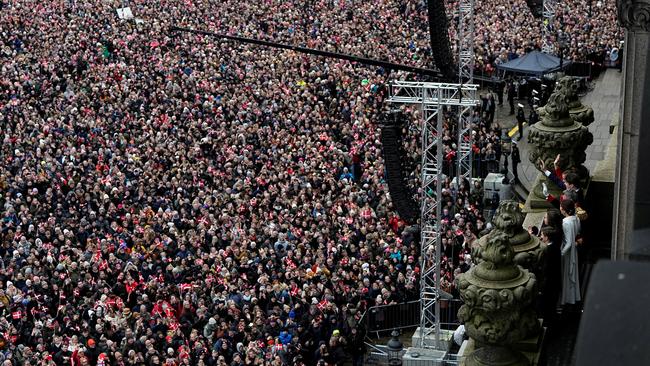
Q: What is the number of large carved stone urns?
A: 4